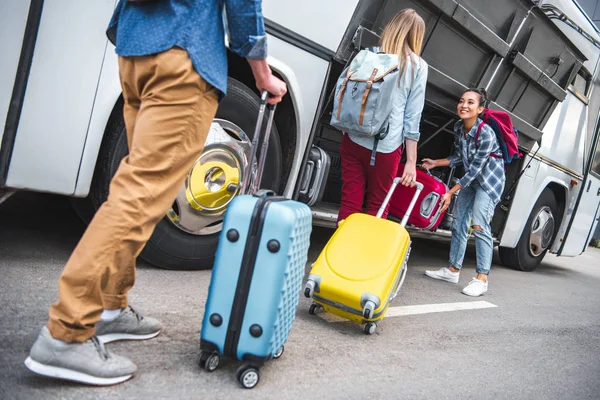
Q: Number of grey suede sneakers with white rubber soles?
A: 2